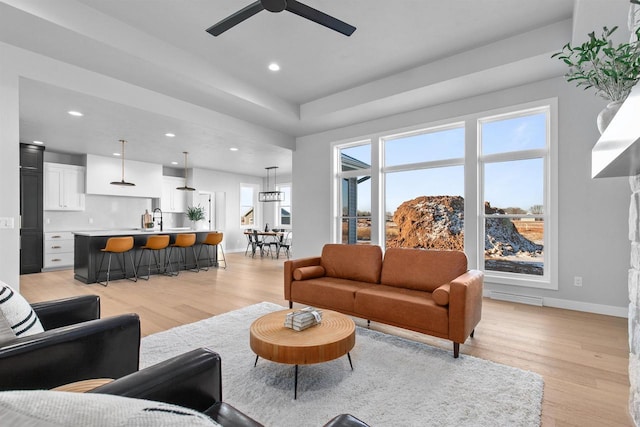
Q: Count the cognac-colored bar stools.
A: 4